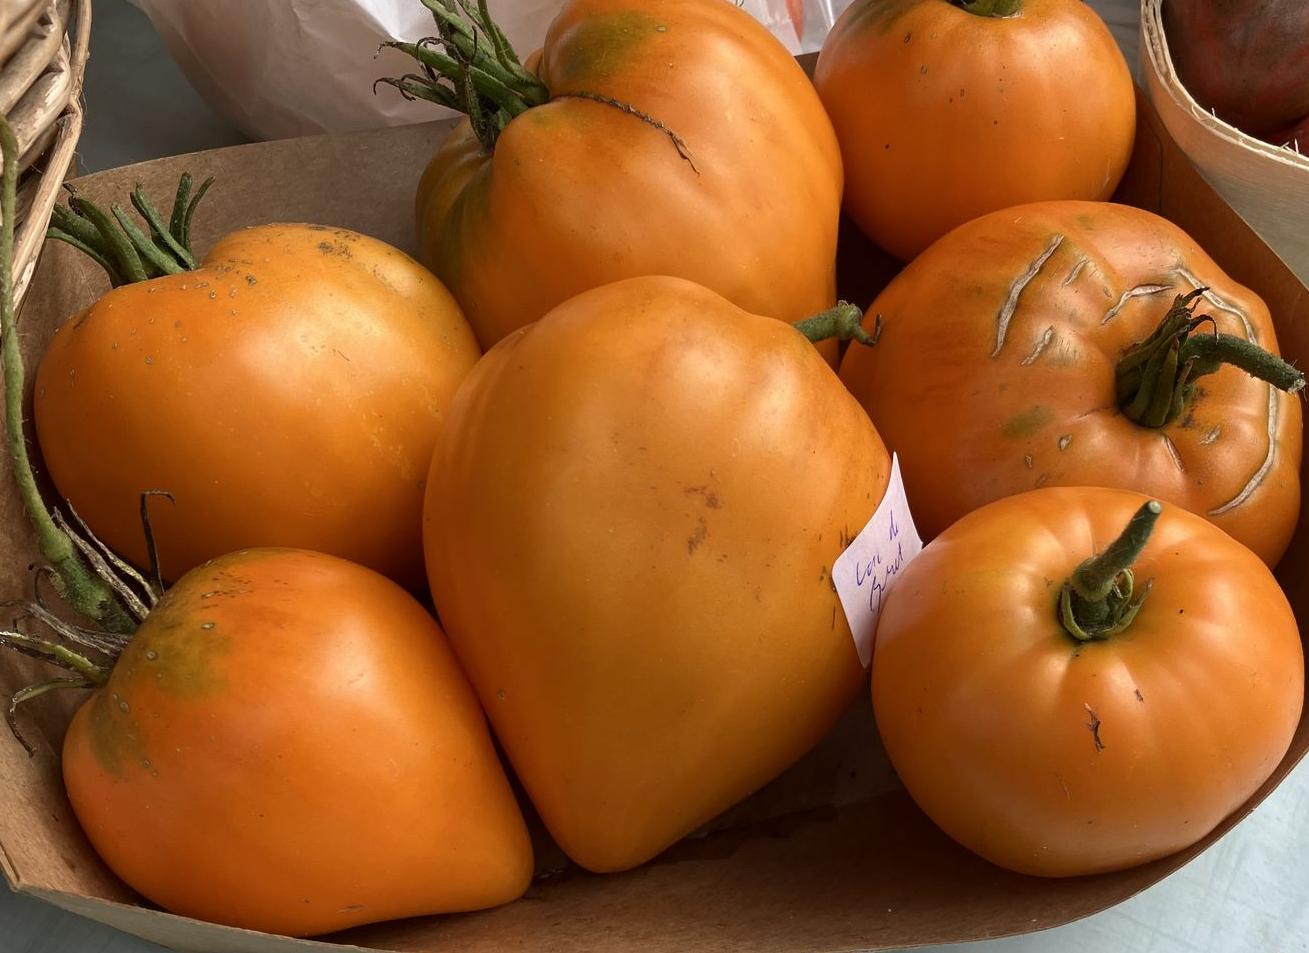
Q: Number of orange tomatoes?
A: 7